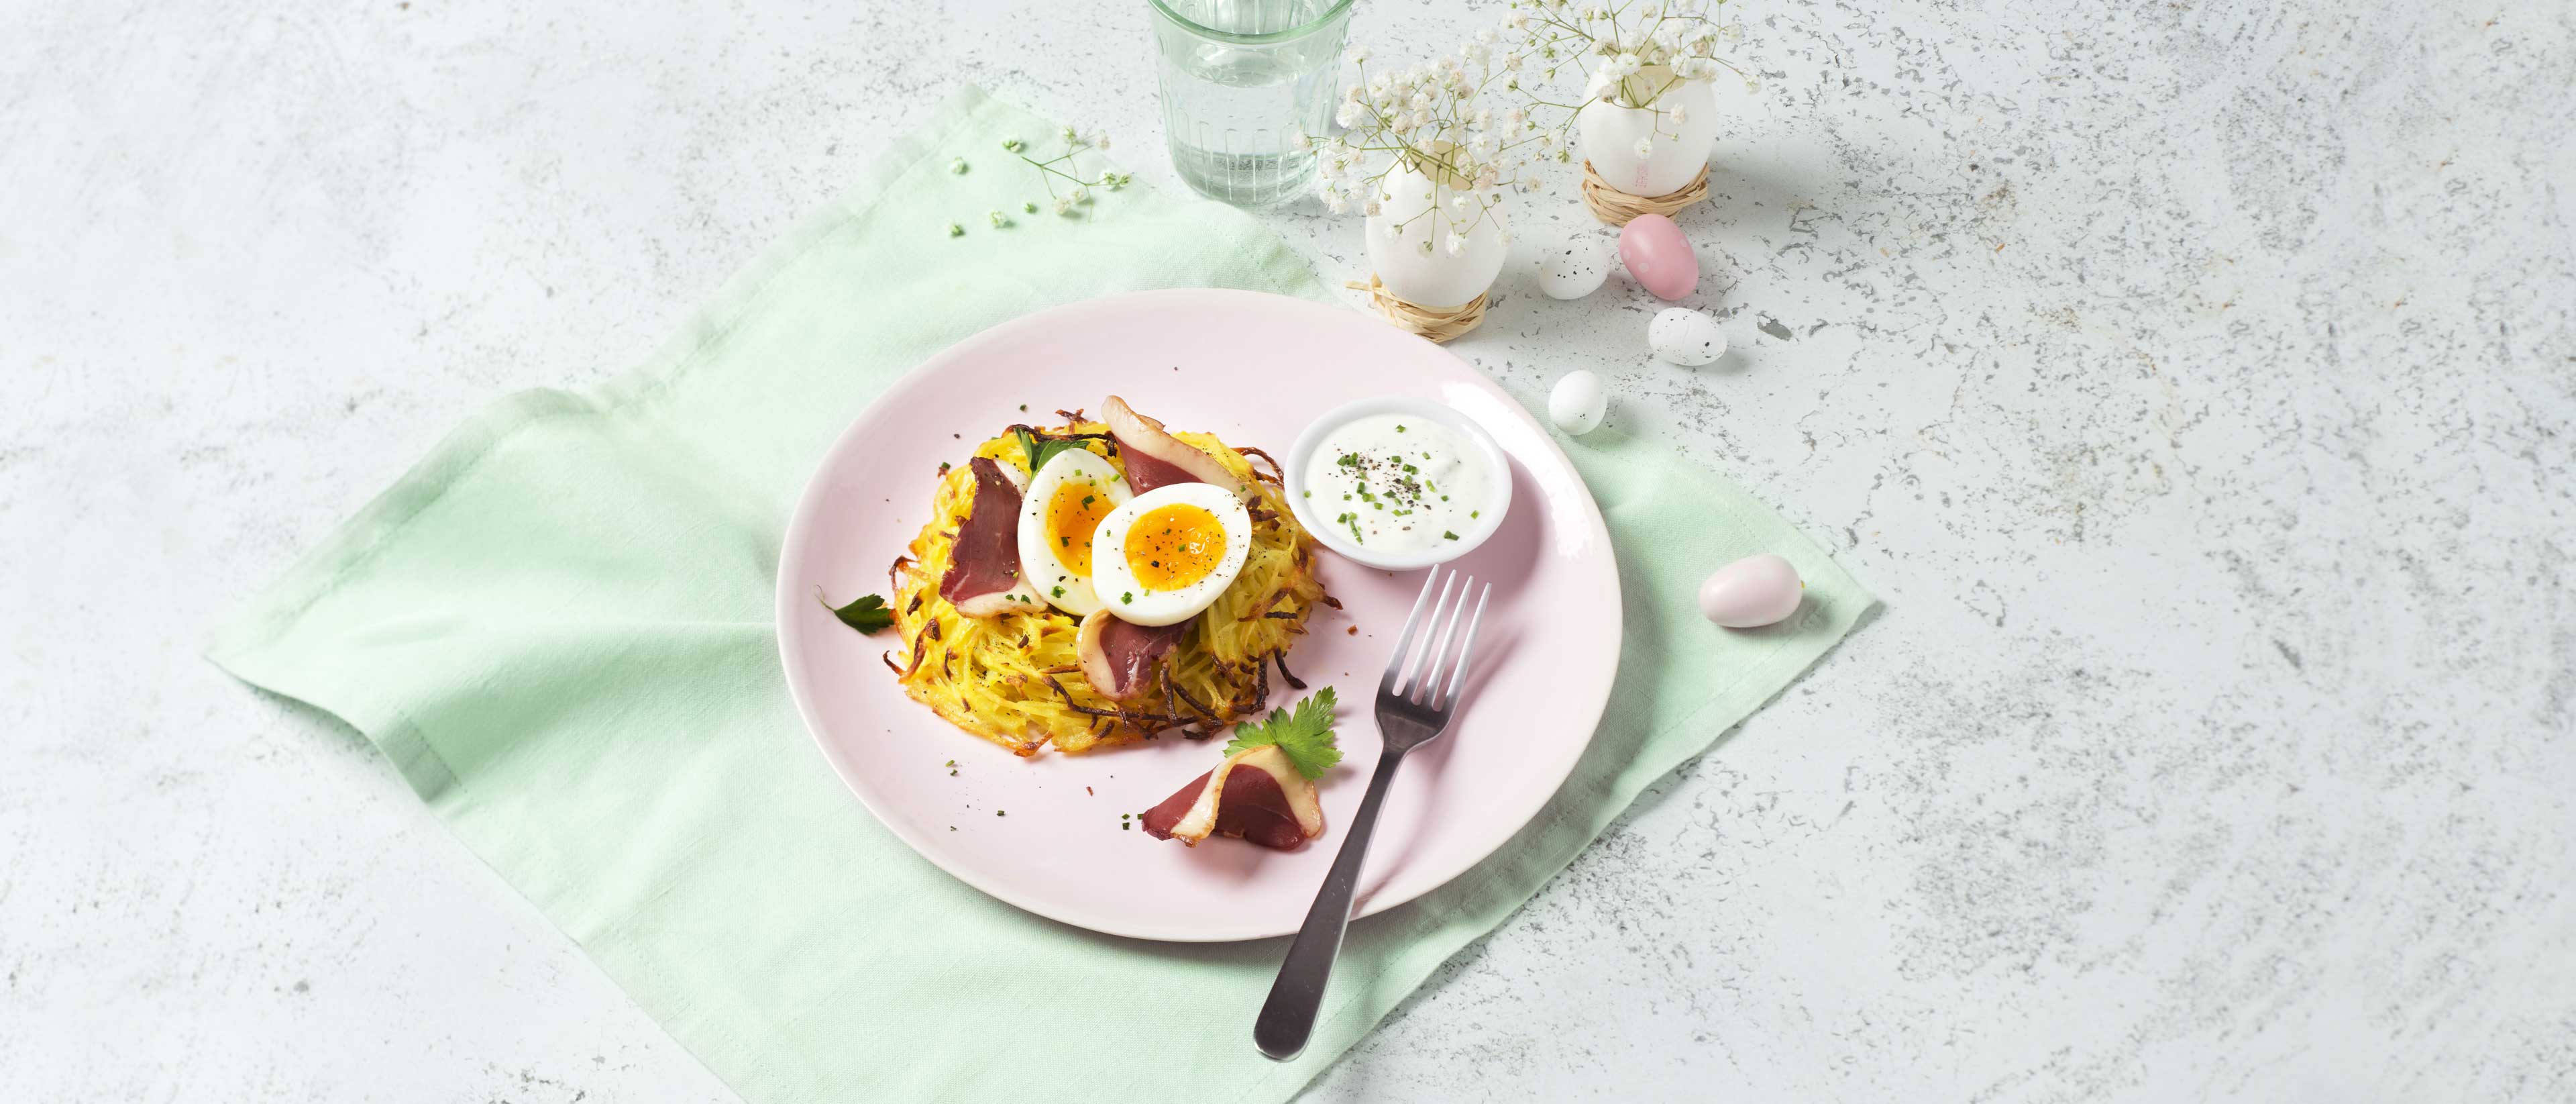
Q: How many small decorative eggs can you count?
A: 5